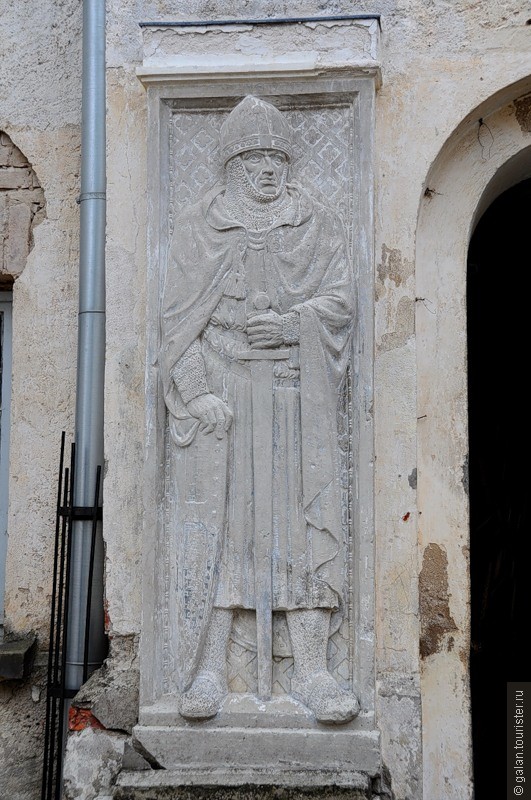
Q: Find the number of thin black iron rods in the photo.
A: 4